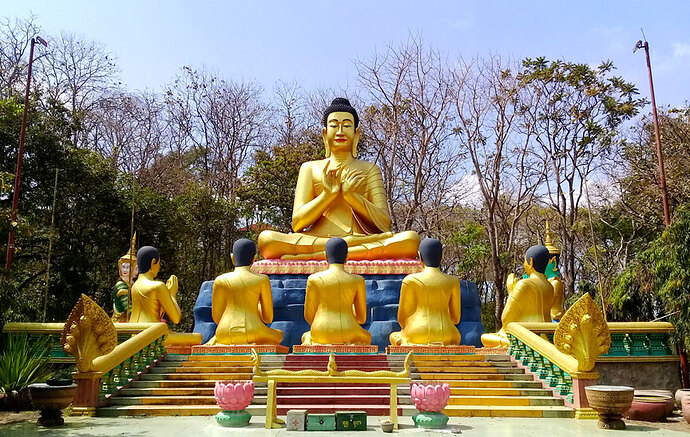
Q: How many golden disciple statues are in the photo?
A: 5